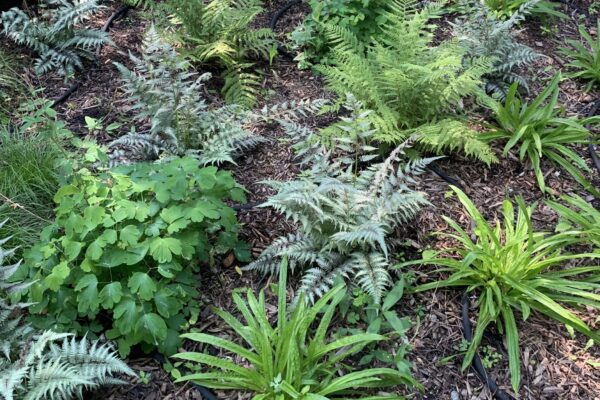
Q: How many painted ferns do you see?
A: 5